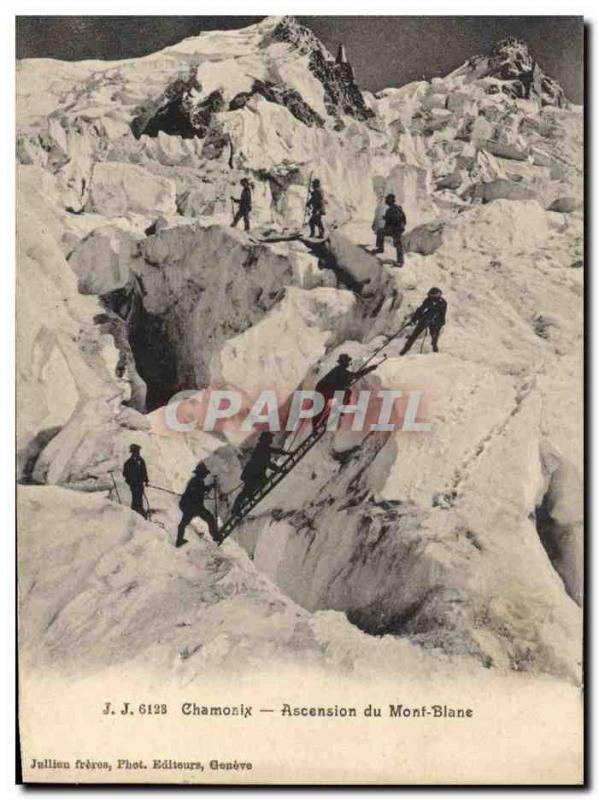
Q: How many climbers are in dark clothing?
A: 8